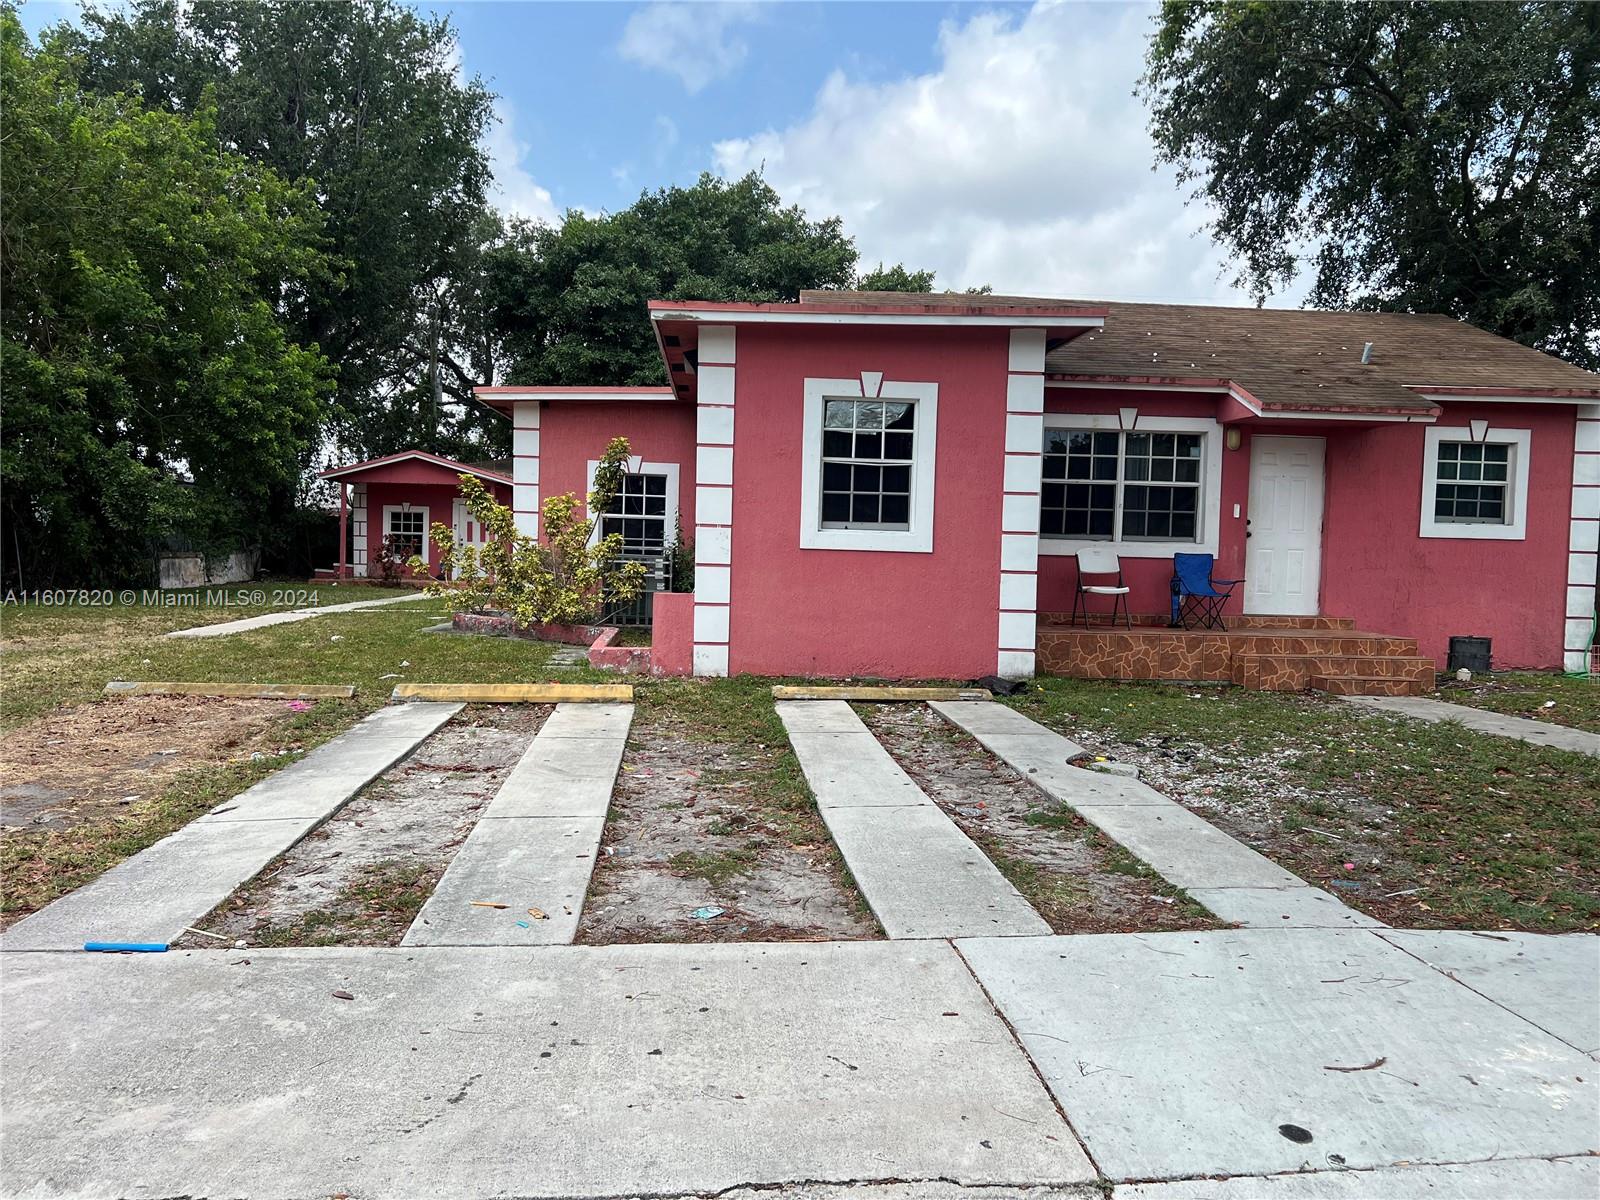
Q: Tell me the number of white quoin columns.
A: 5